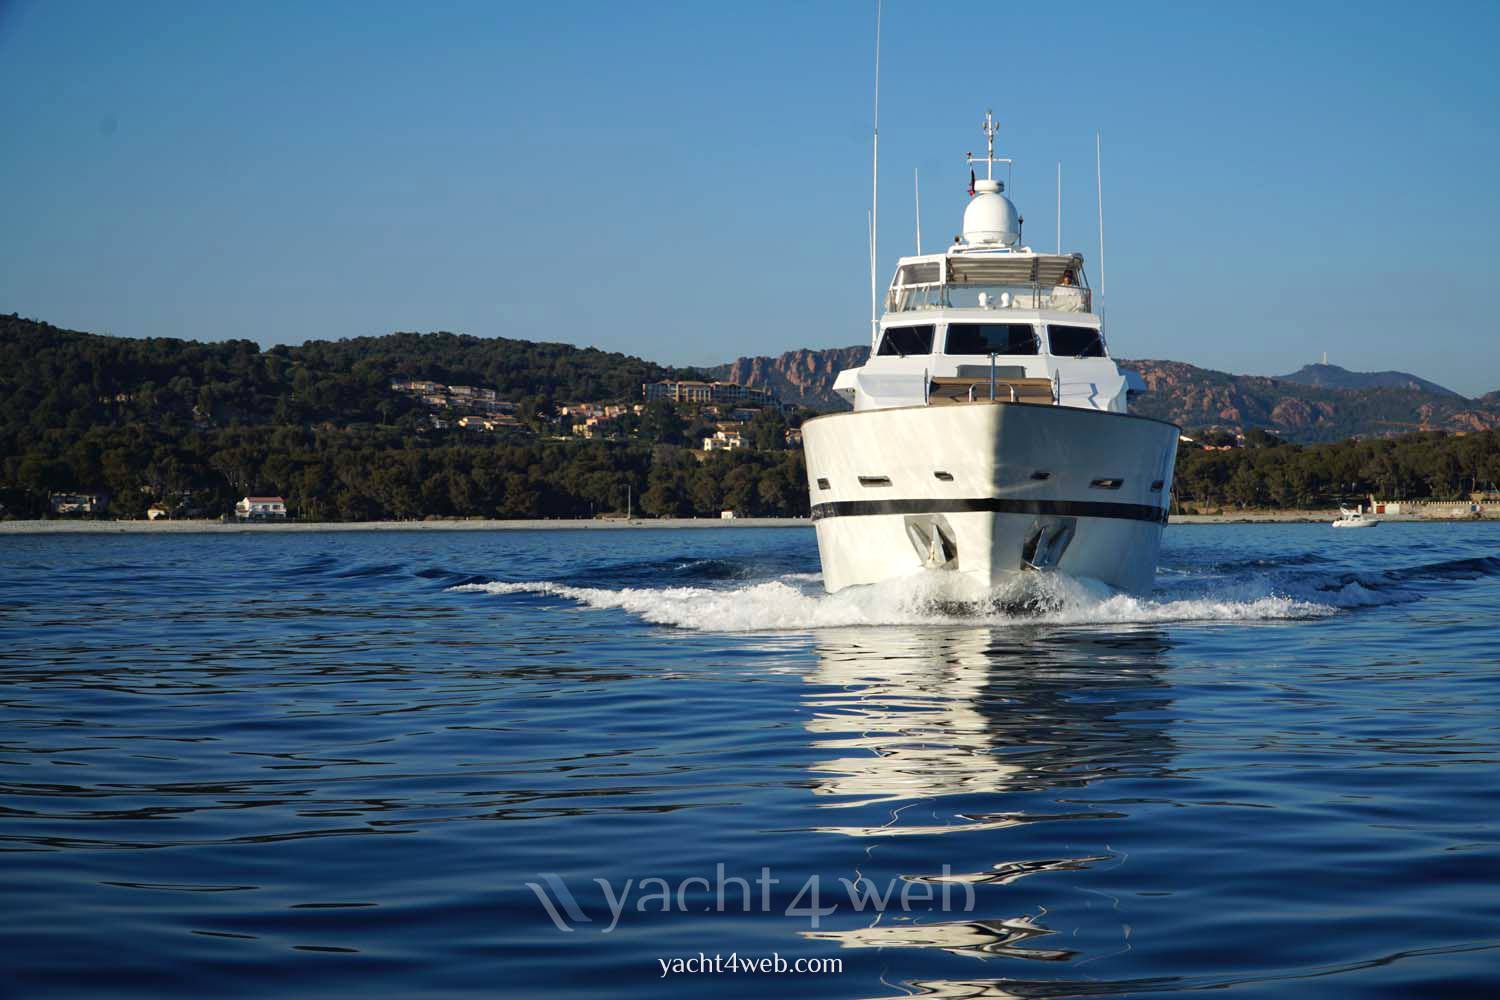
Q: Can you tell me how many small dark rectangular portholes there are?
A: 6